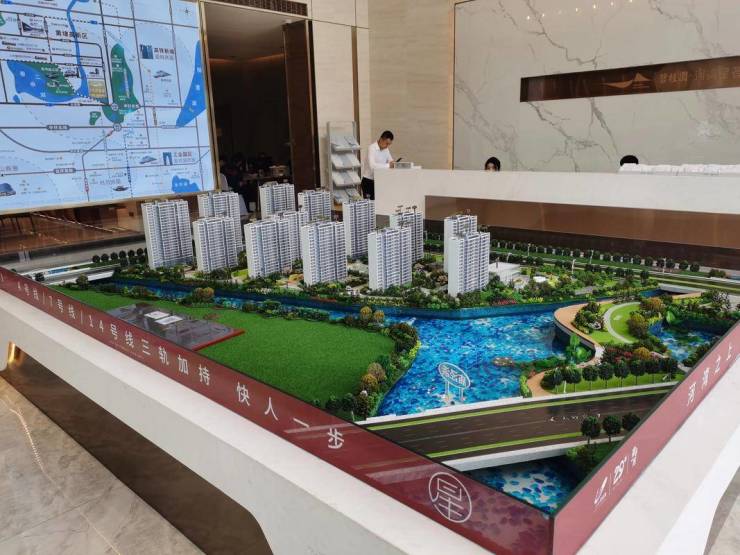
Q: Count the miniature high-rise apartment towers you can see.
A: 13